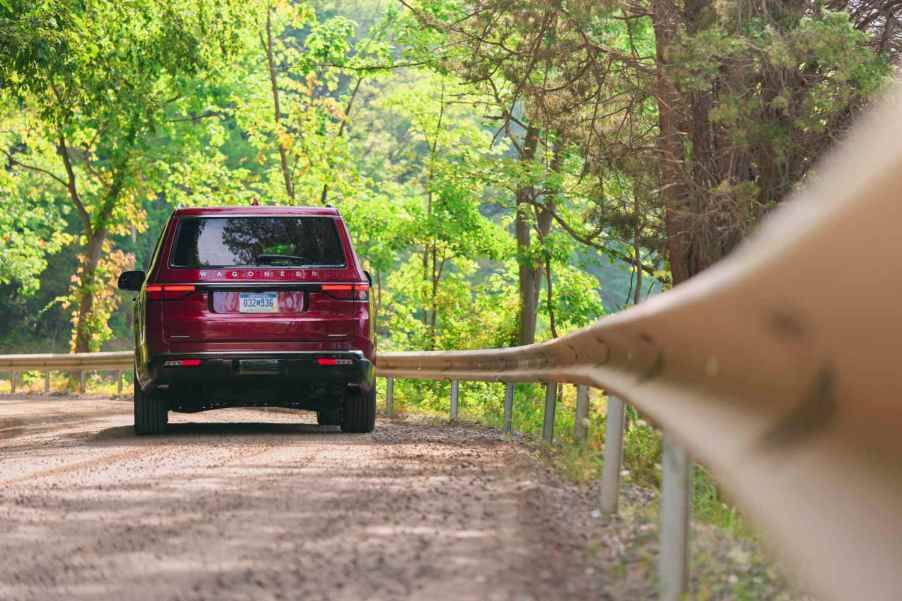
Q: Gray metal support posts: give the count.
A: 11